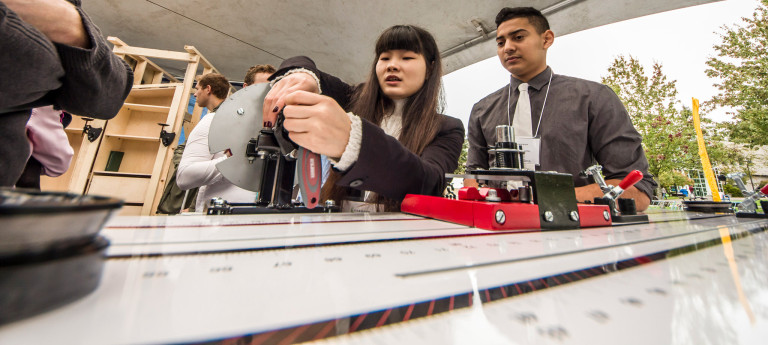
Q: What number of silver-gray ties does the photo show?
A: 1